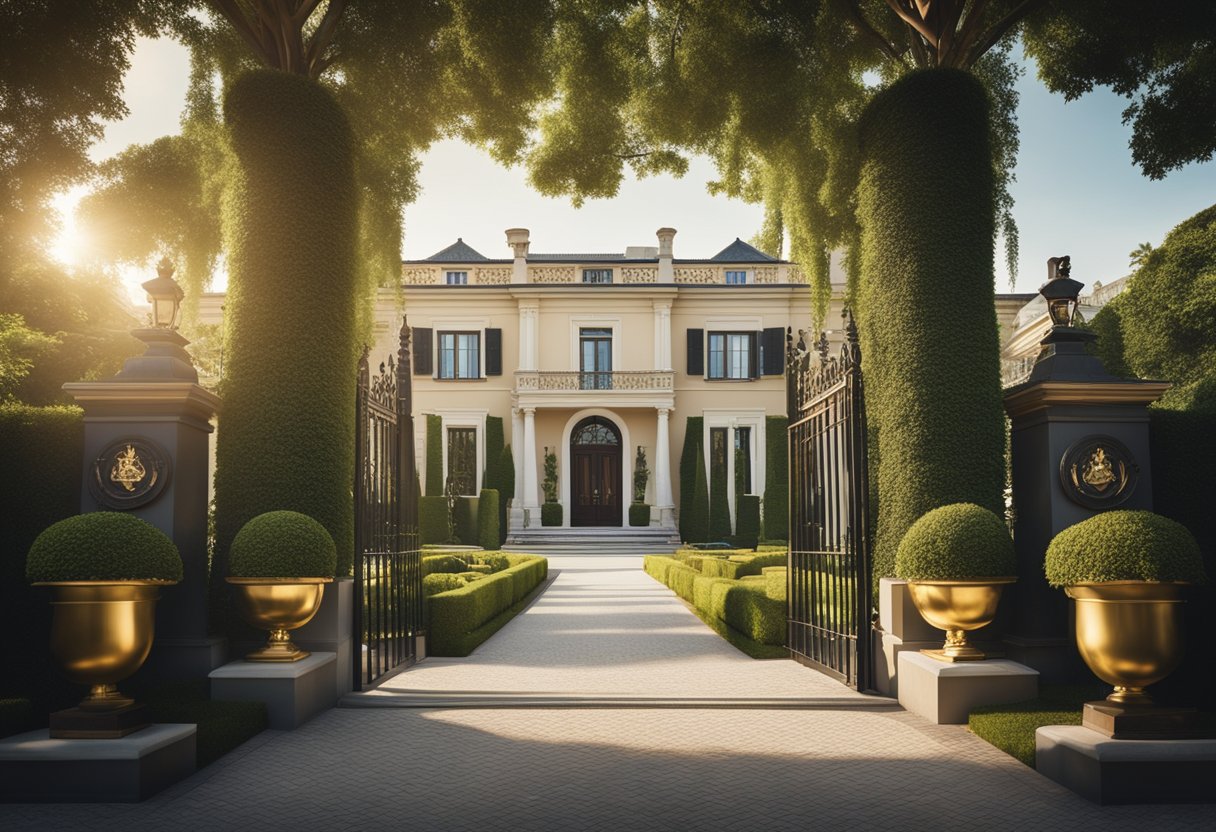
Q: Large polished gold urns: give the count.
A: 4